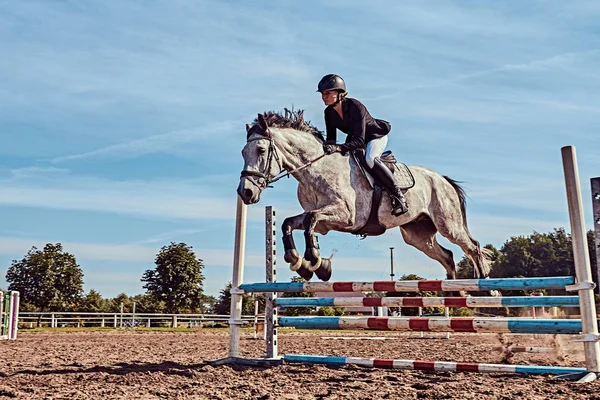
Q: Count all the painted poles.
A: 4